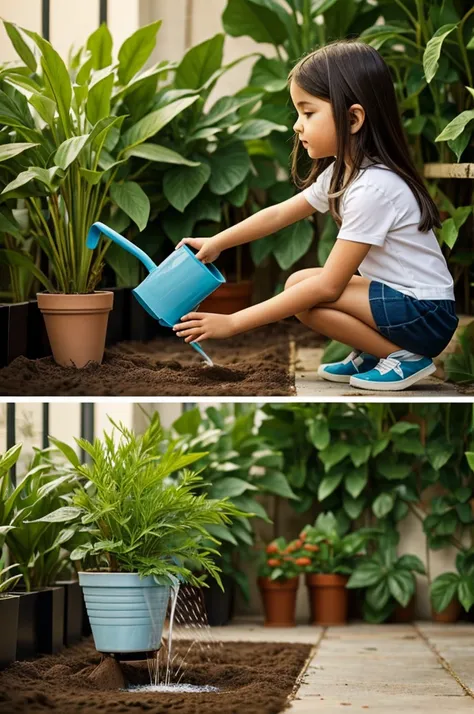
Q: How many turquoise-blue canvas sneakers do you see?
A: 2